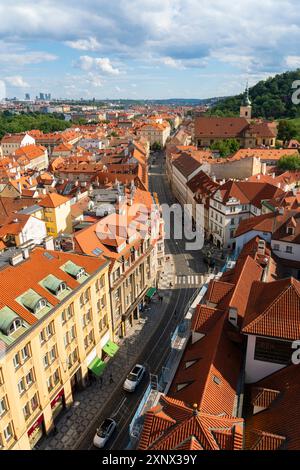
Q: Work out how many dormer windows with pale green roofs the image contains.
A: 4